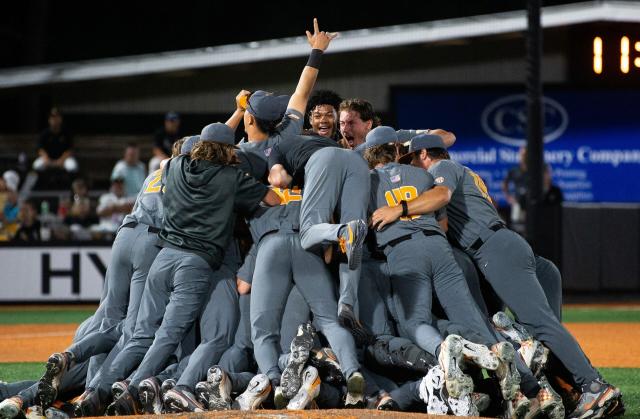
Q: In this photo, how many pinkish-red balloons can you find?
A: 0